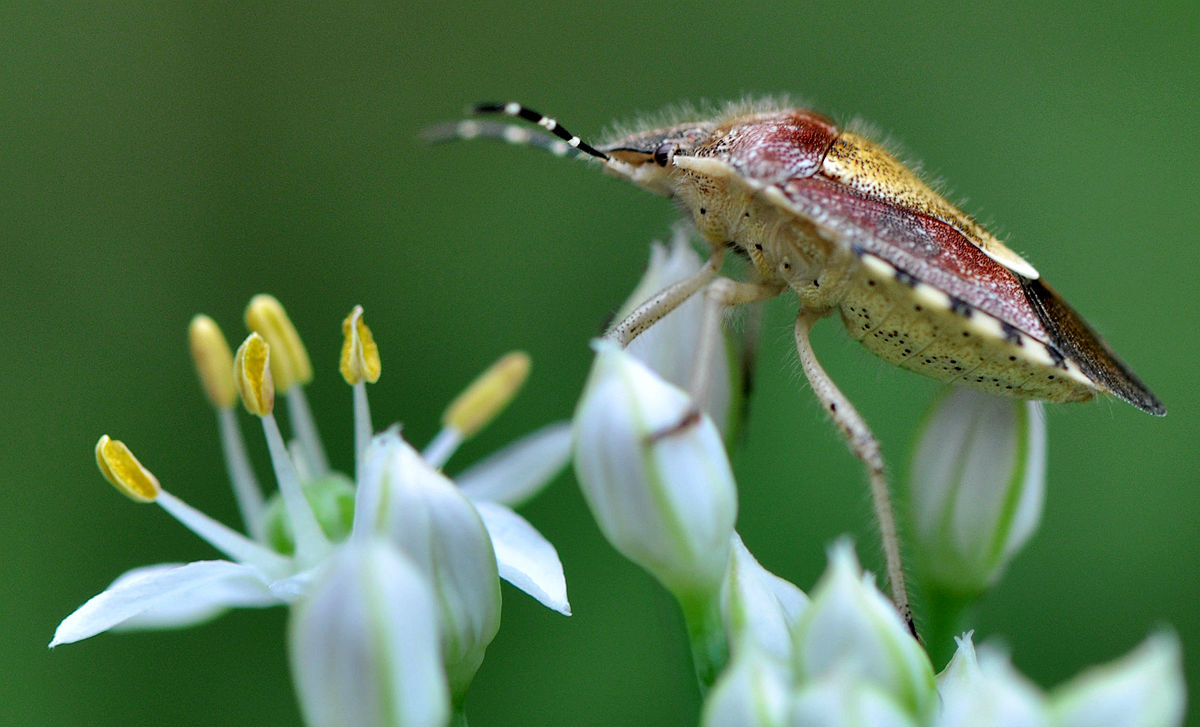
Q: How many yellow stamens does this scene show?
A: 6